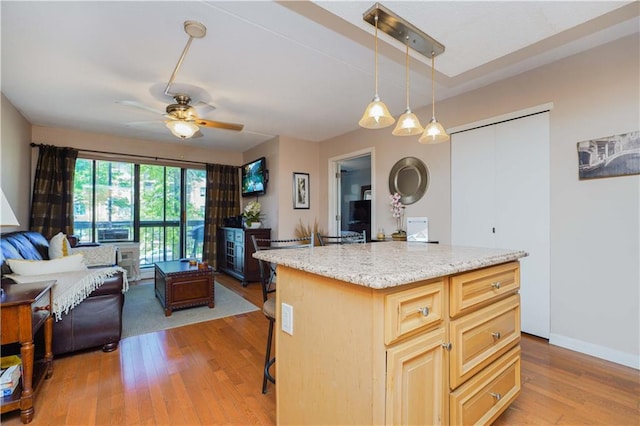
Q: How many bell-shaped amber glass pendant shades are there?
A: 3